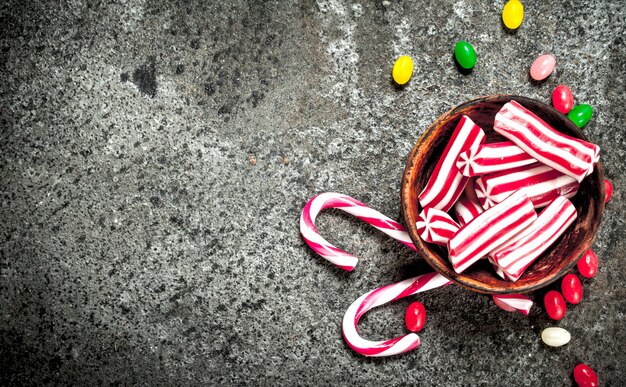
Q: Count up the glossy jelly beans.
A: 13